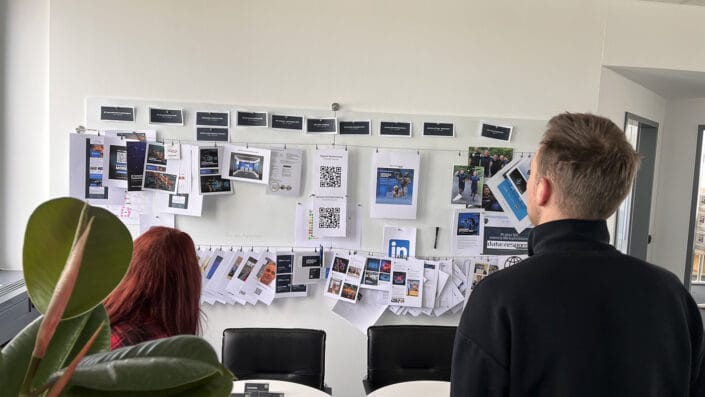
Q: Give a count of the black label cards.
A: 11